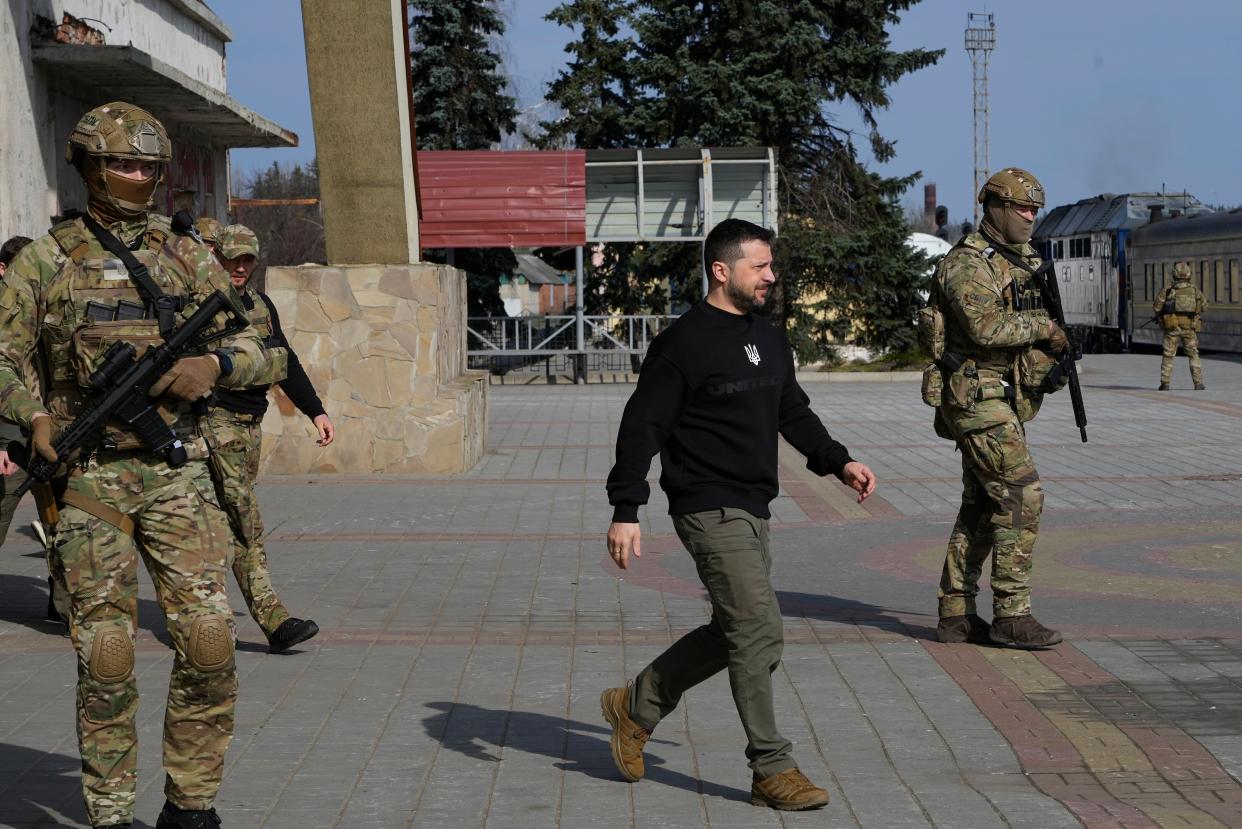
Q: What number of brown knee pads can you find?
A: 2